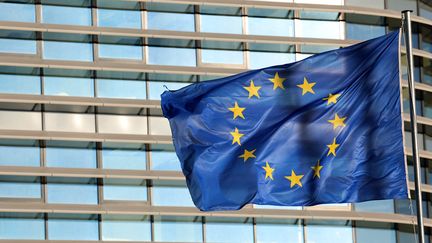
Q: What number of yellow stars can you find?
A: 12